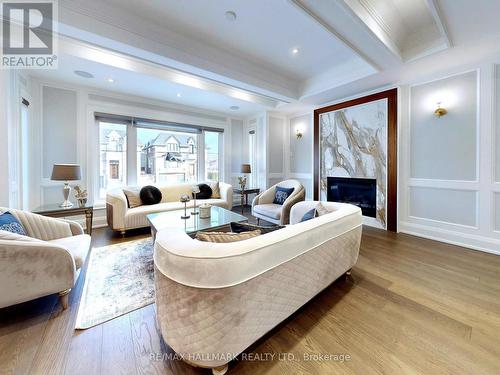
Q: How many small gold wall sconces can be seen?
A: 2